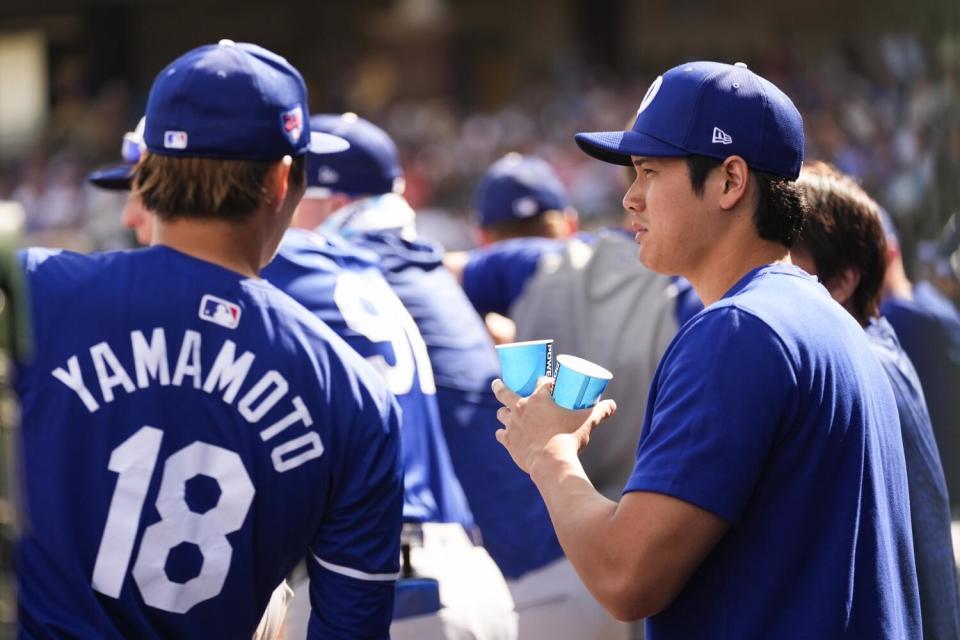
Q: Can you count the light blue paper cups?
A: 2